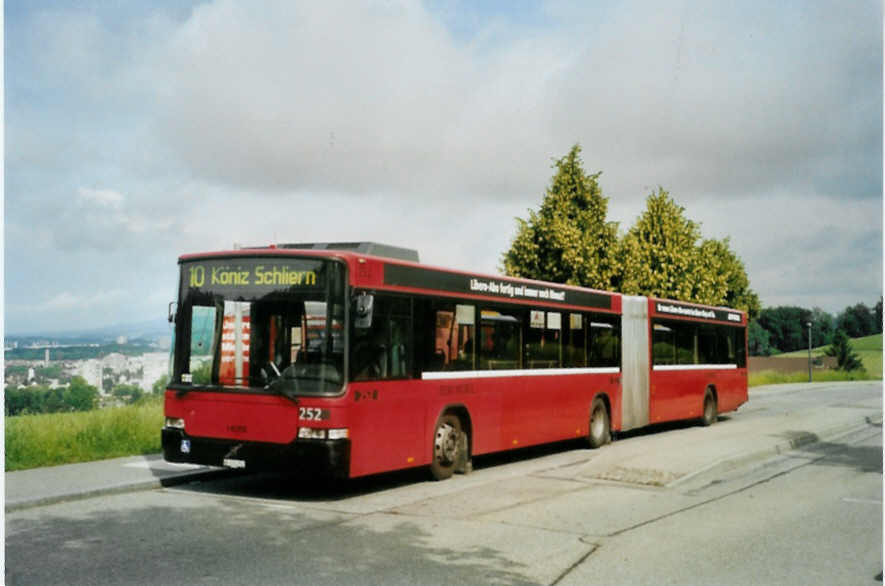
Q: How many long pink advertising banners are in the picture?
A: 0